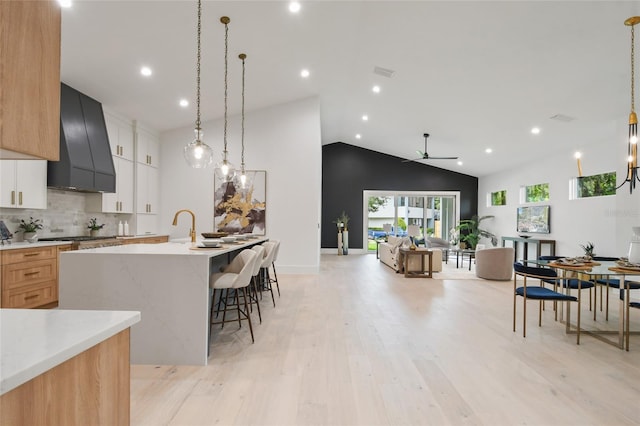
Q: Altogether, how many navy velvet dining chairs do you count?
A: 4